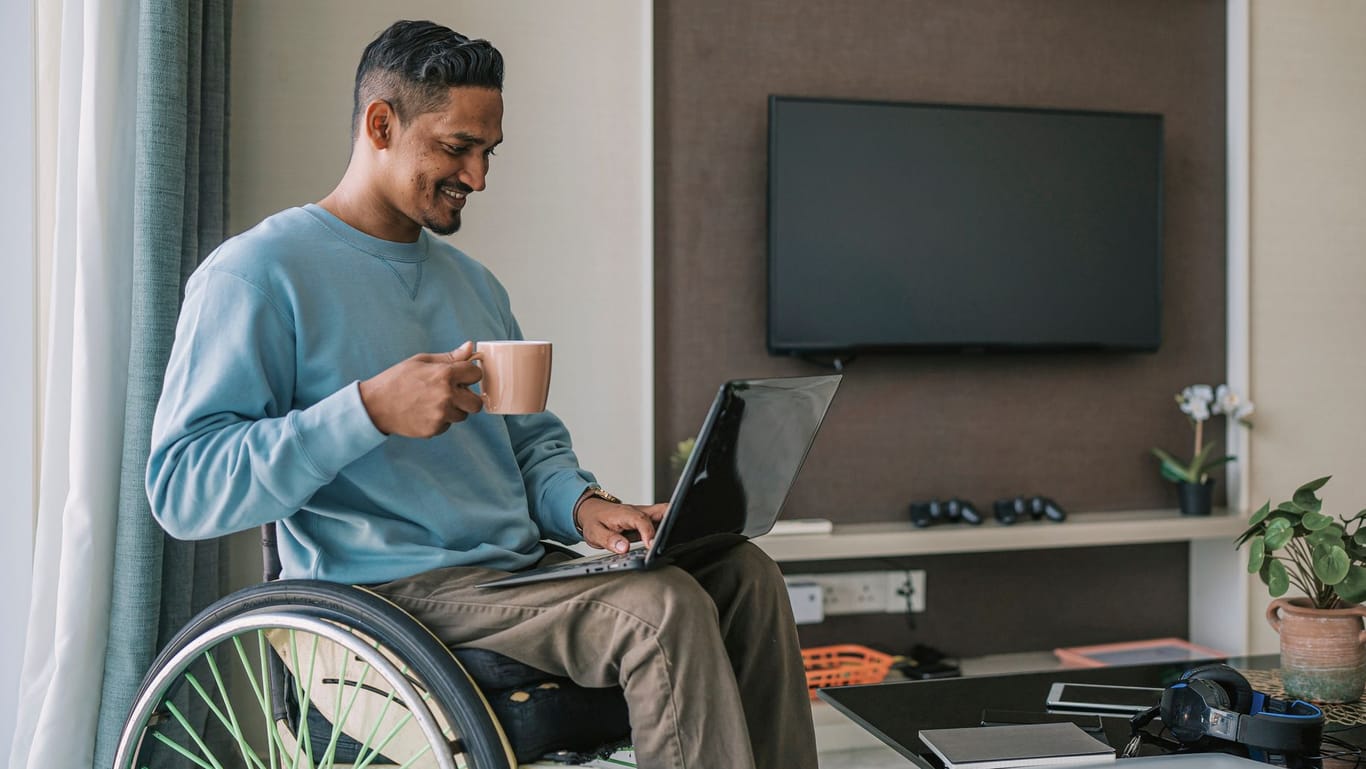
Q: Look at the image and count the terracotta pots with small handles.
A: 1